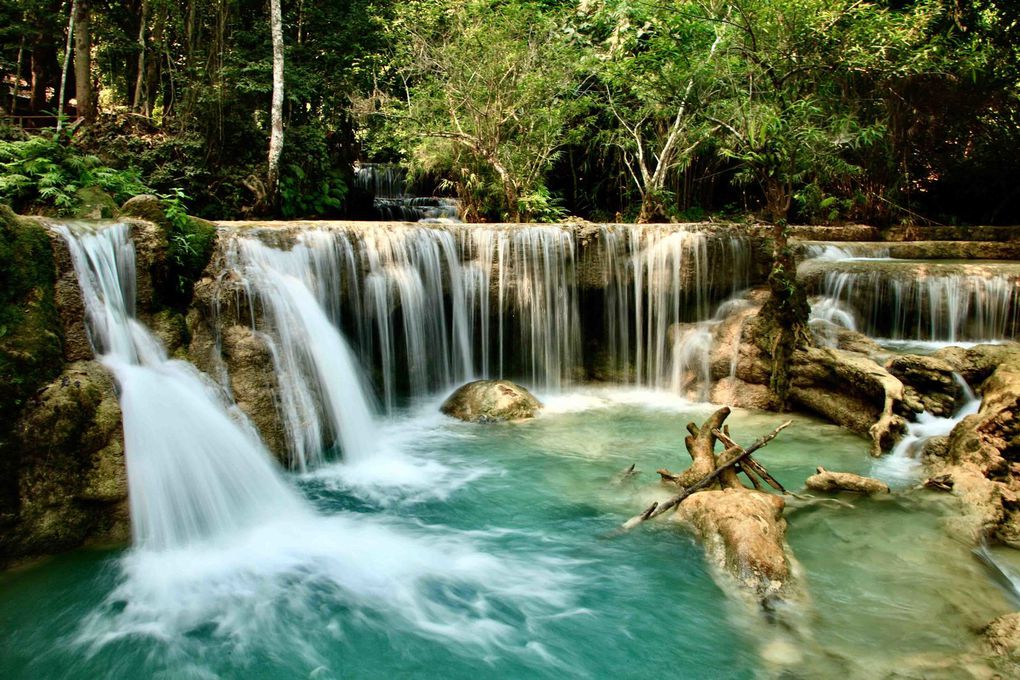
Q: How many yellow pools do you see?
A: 0